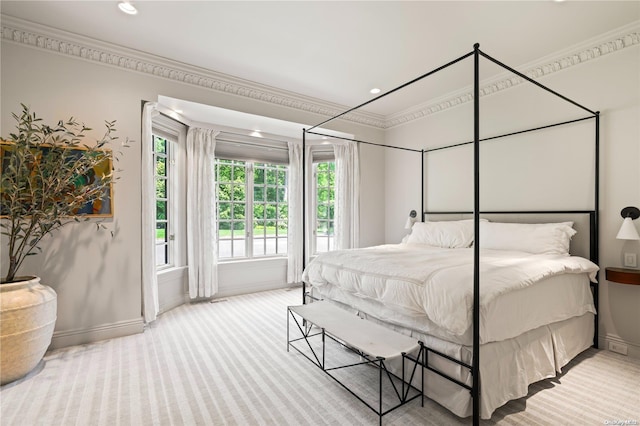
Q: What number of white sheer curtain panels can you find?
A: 4